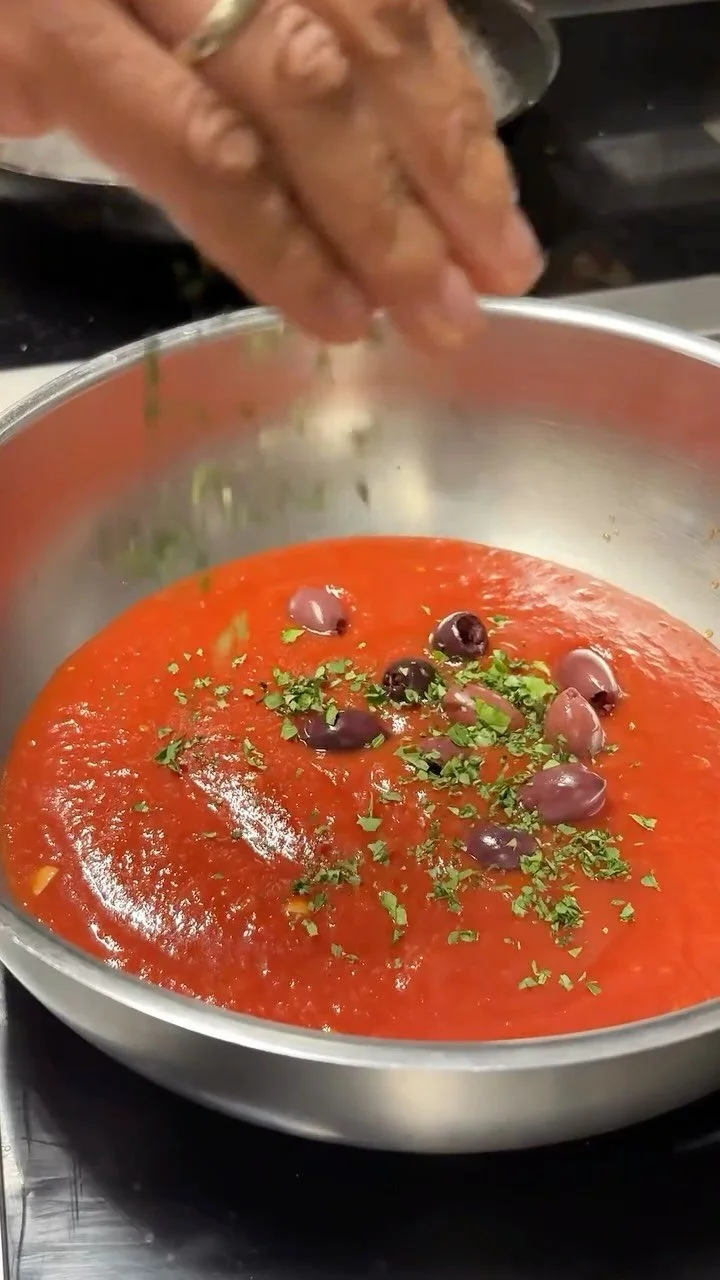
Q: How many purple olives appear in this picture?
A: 10